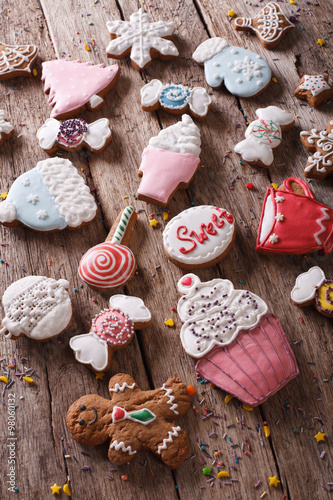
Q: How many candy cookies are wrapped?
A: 5